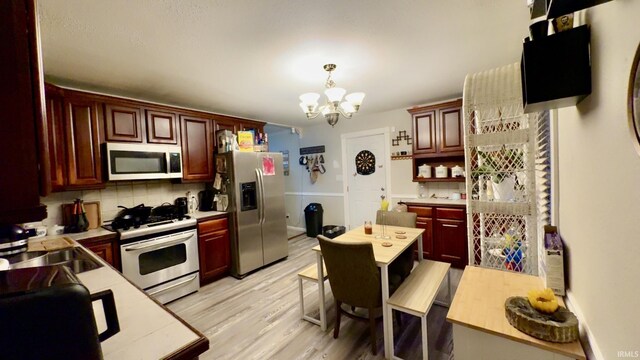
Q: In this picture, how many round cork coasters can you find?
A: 3